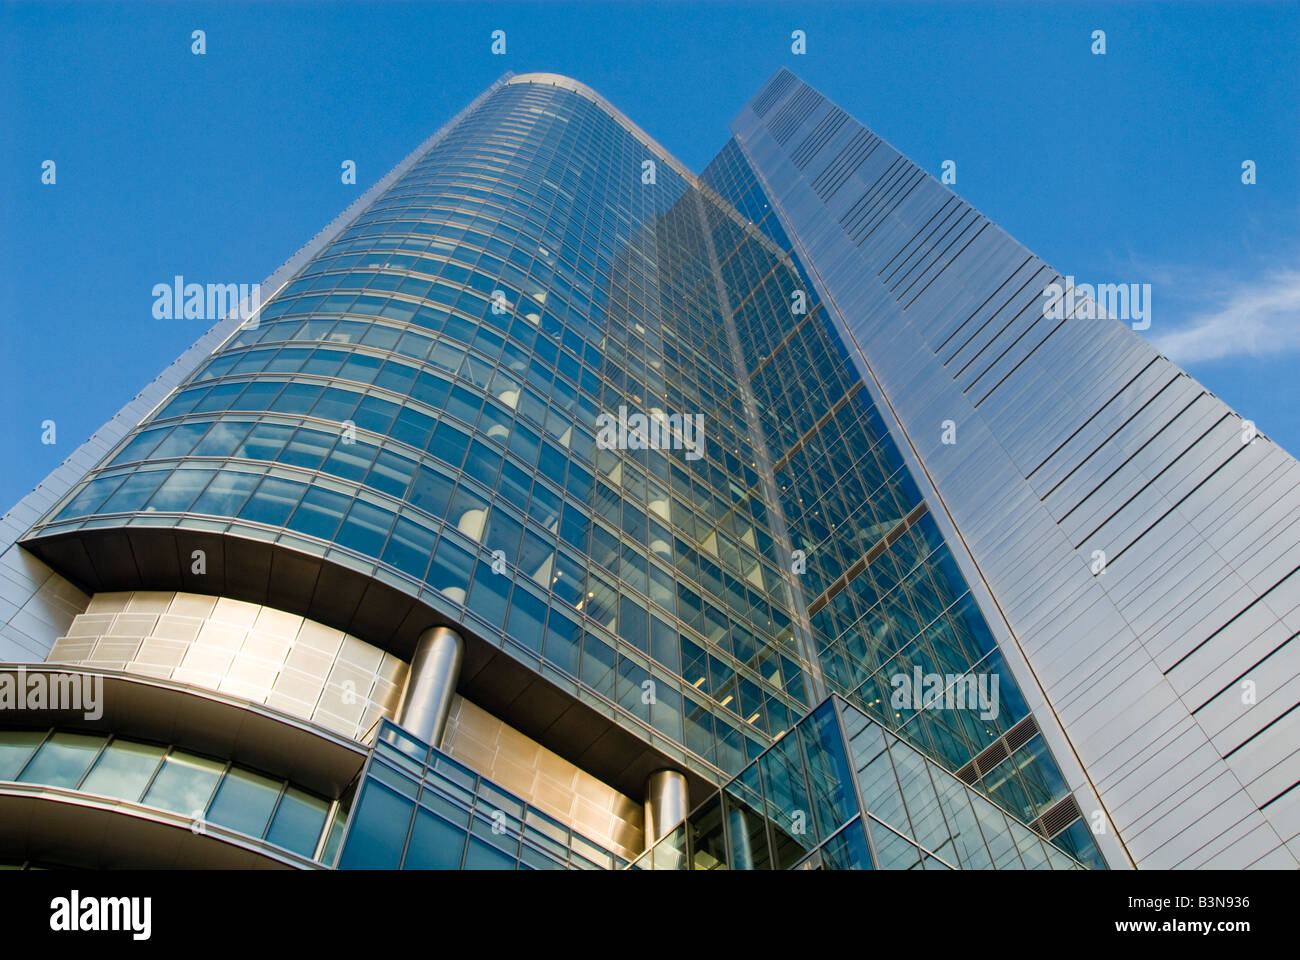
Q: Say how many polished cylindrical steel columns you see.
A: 2